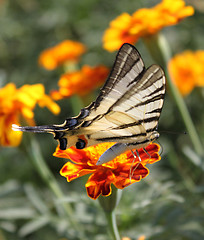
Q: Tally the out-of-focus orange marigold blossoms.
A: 5